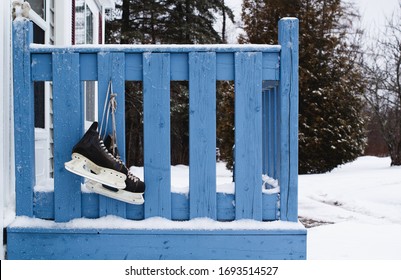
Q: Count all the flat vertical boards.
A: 5